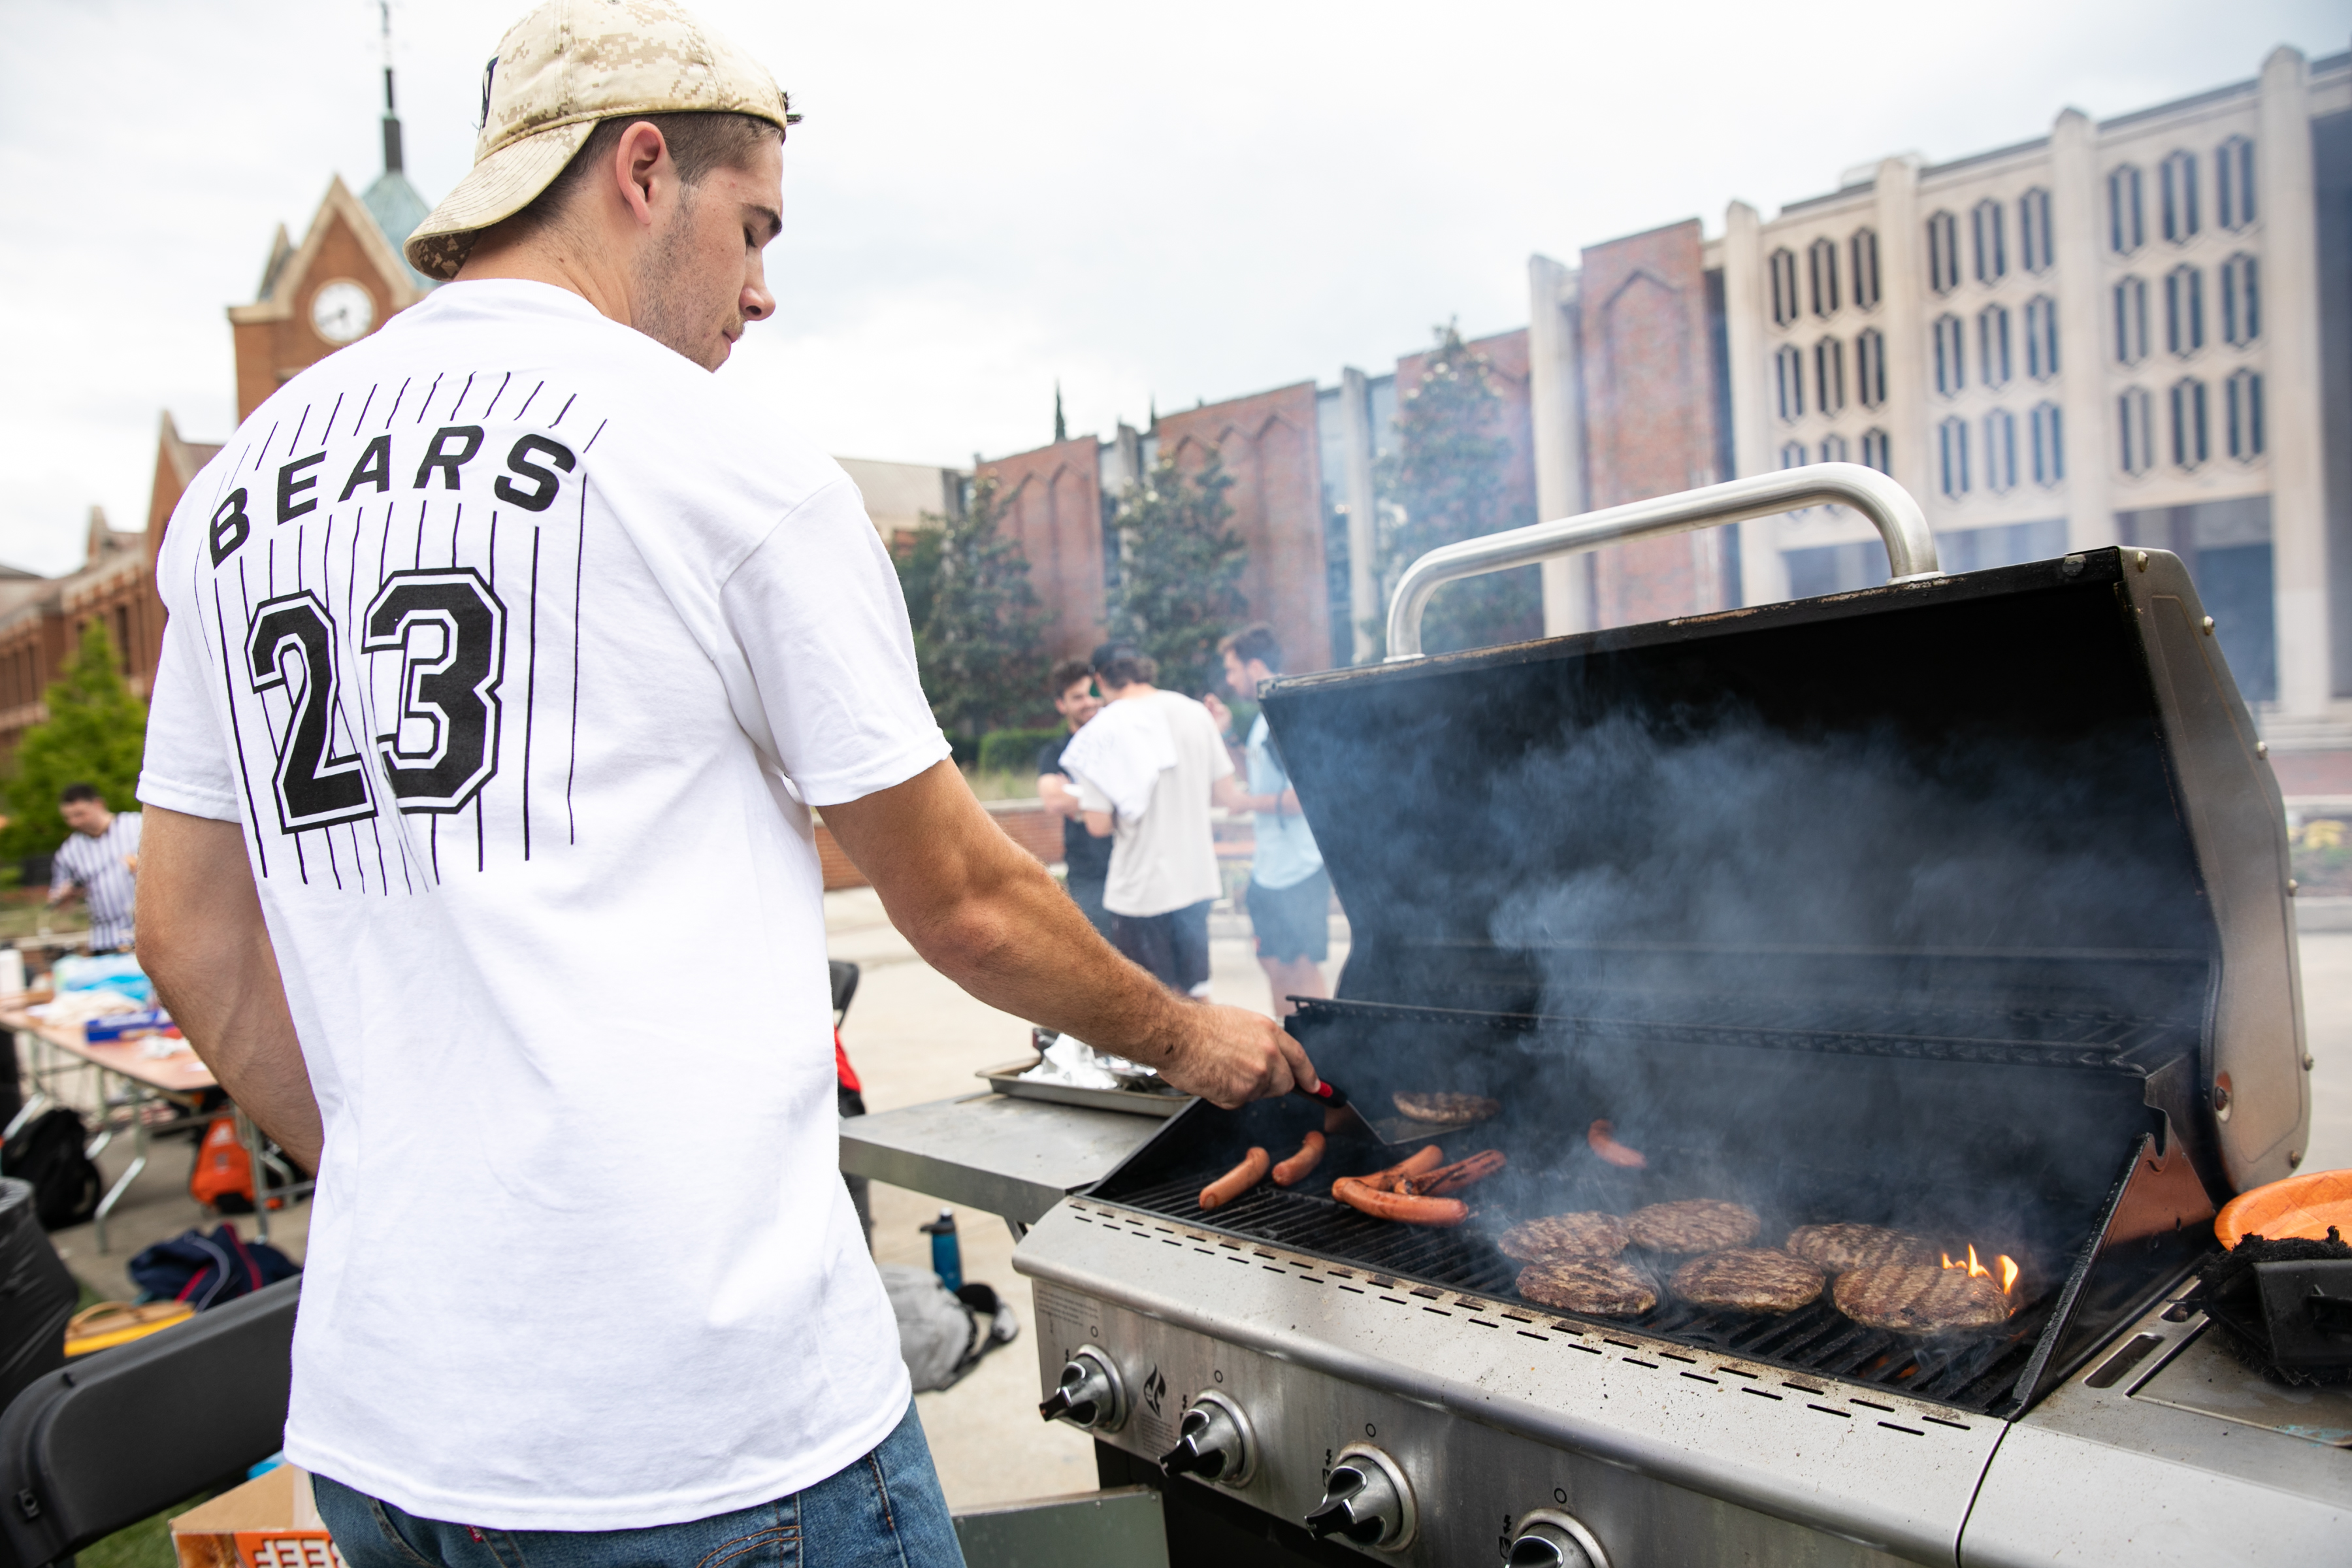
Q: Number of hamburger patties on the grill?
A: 7